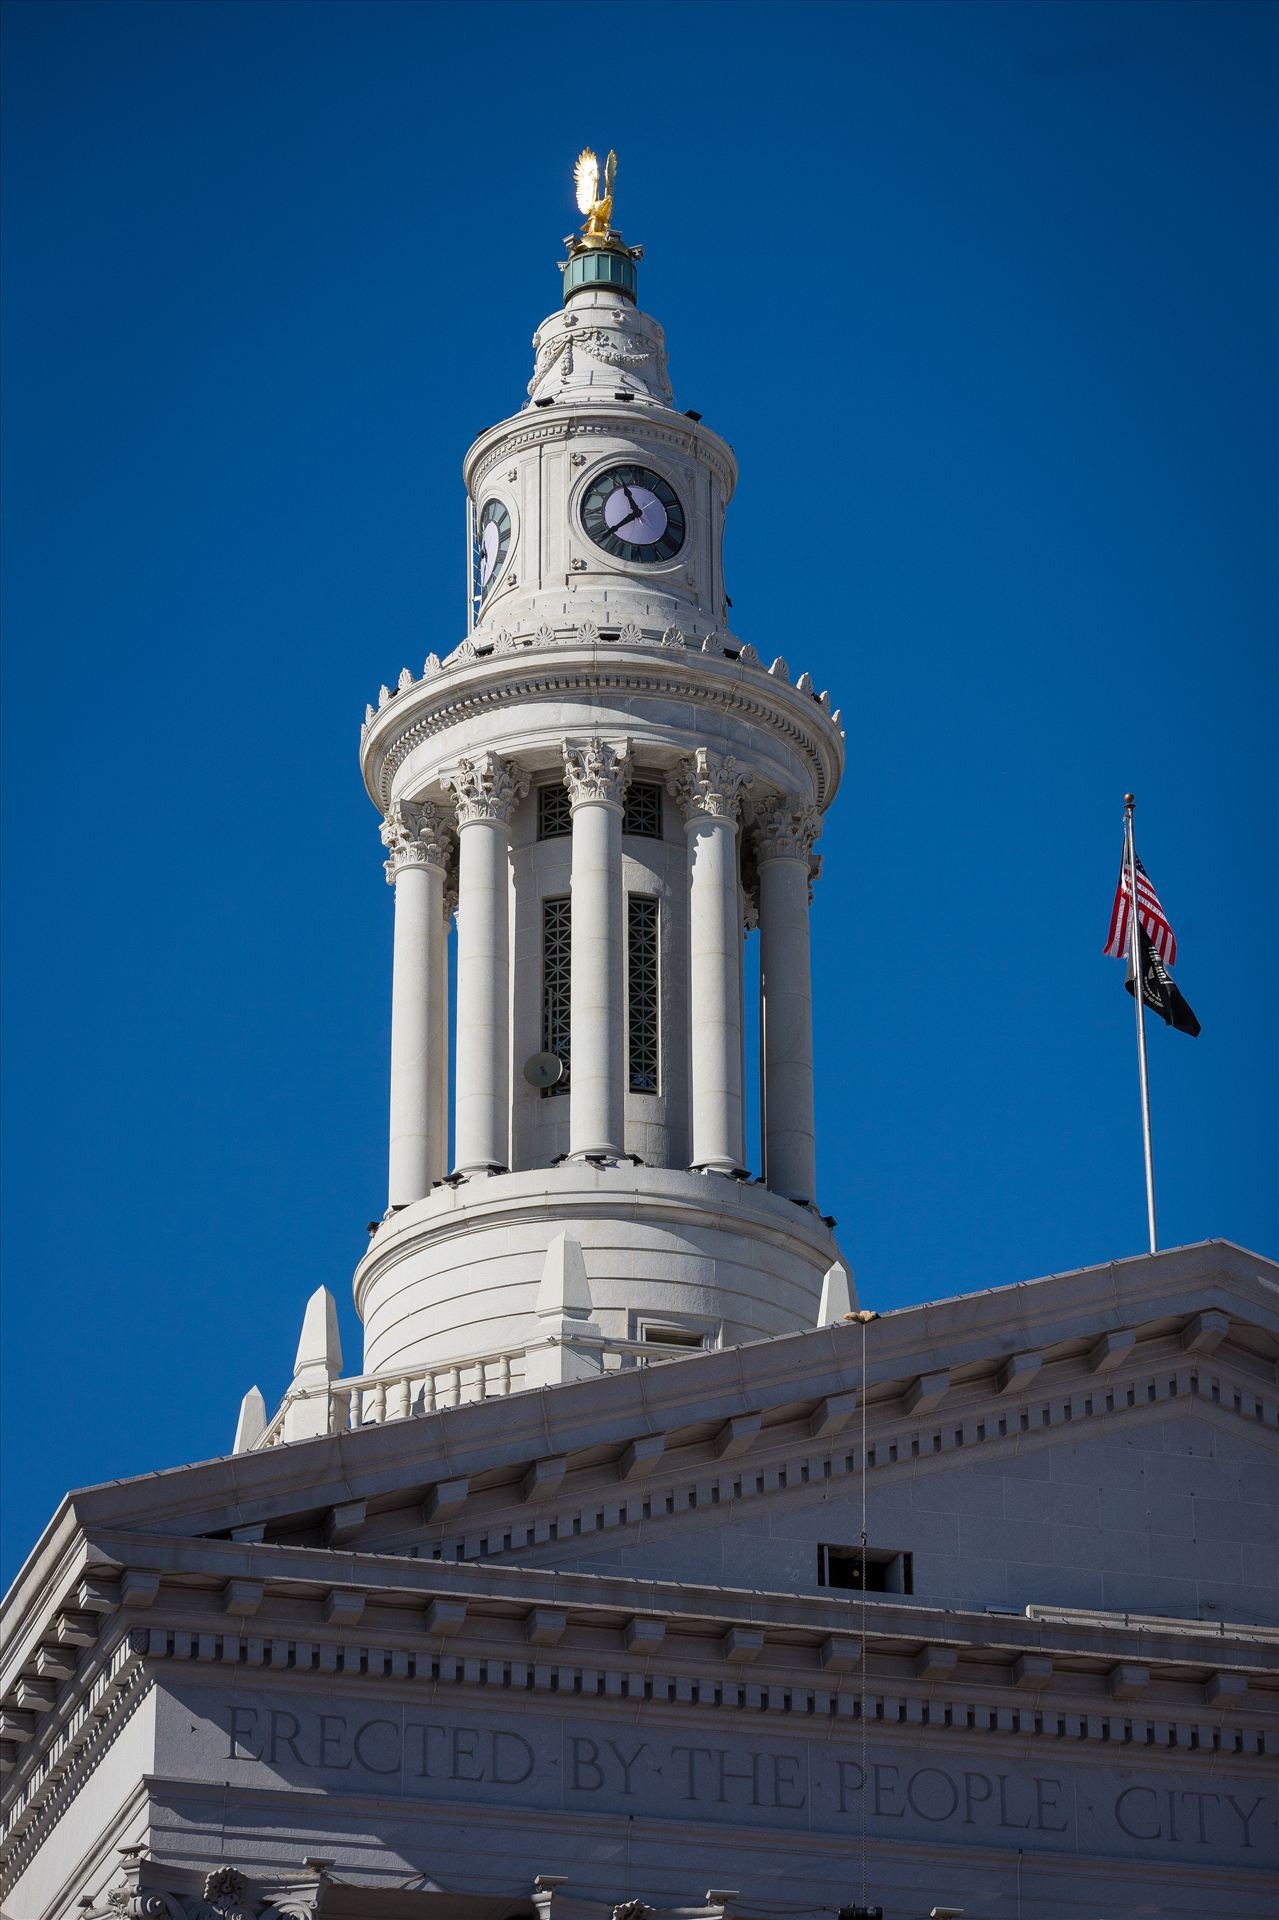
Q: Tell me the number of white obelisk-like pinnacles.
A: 4